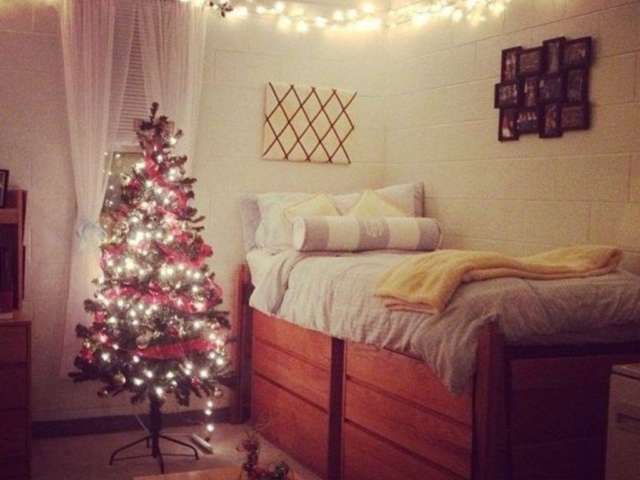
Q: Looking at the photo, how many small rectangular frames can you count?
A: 12